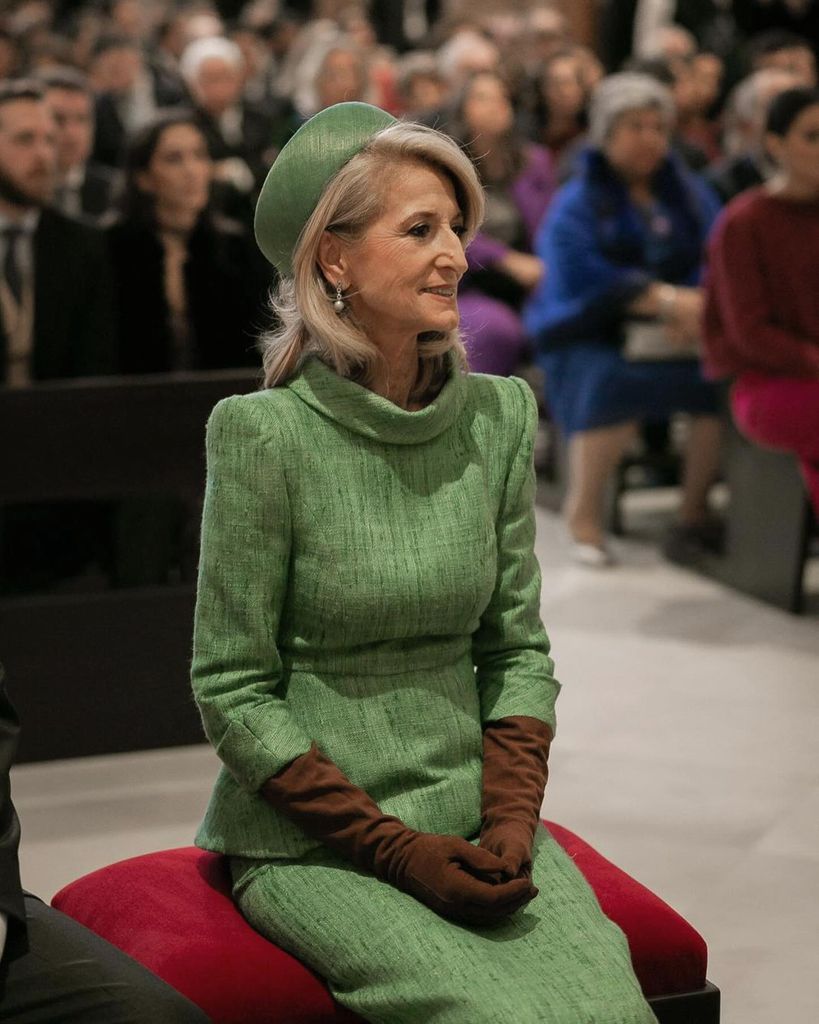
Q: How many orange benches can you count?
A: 0